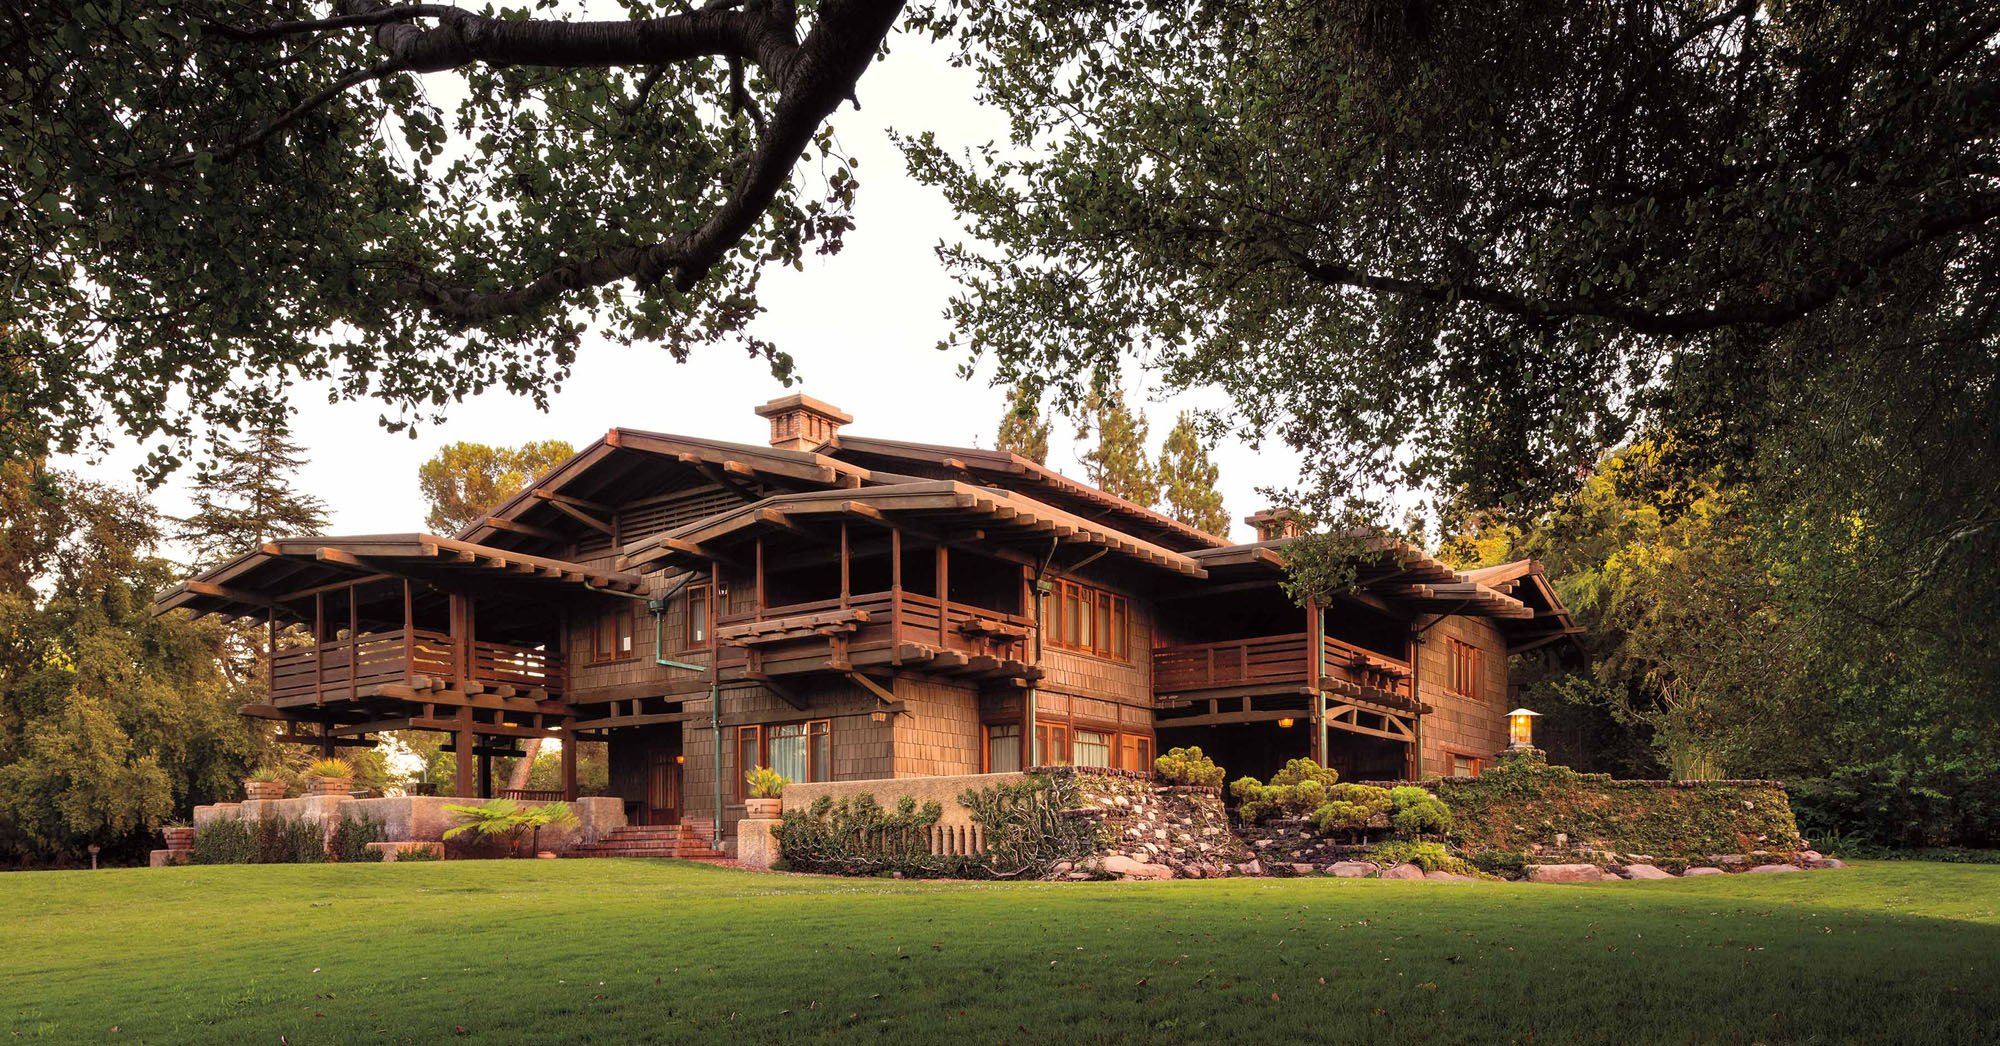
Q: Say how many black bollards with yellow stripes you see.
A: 0